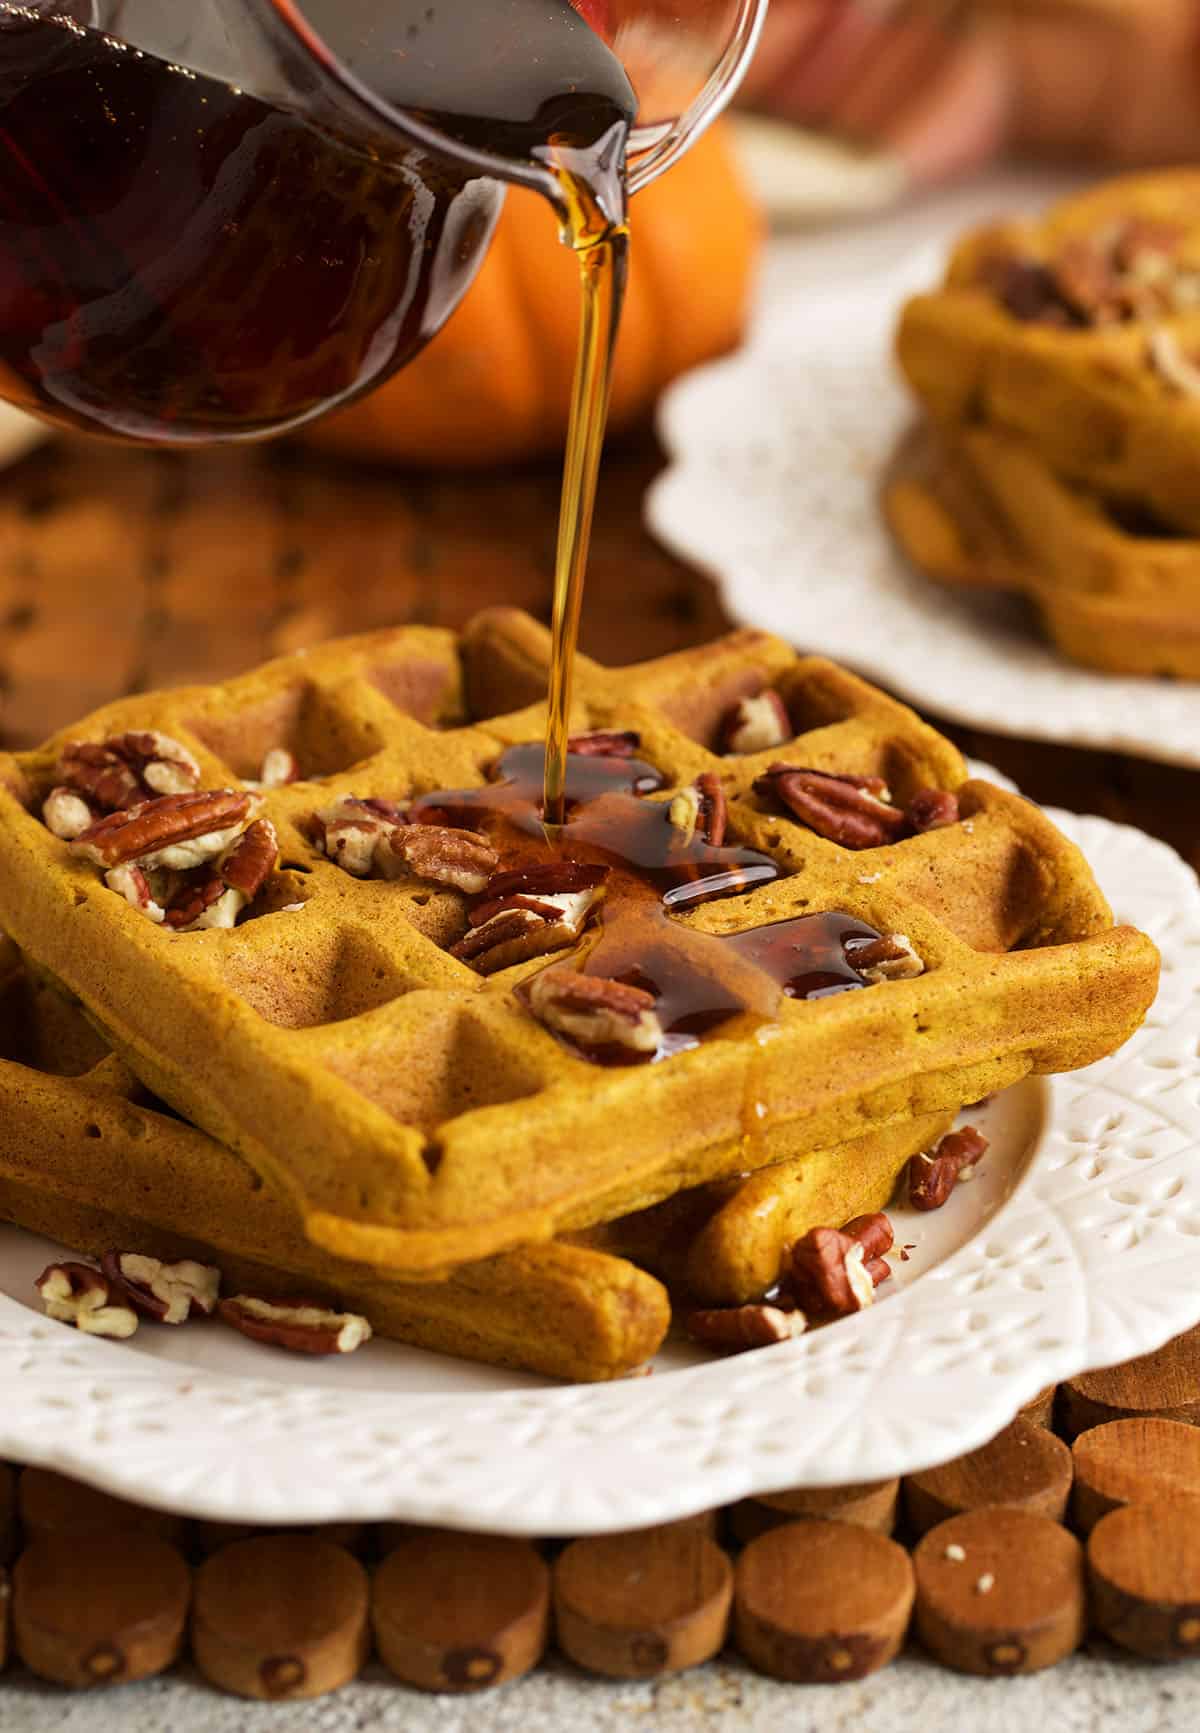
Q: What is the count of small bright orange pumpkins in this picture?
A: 1